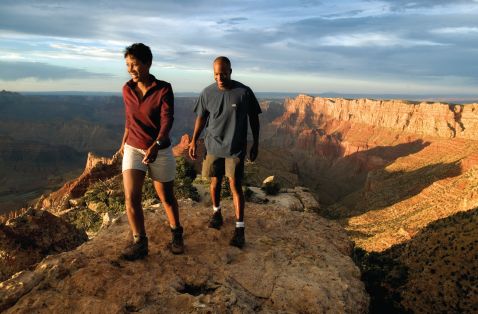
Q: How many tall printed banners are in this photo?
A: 0